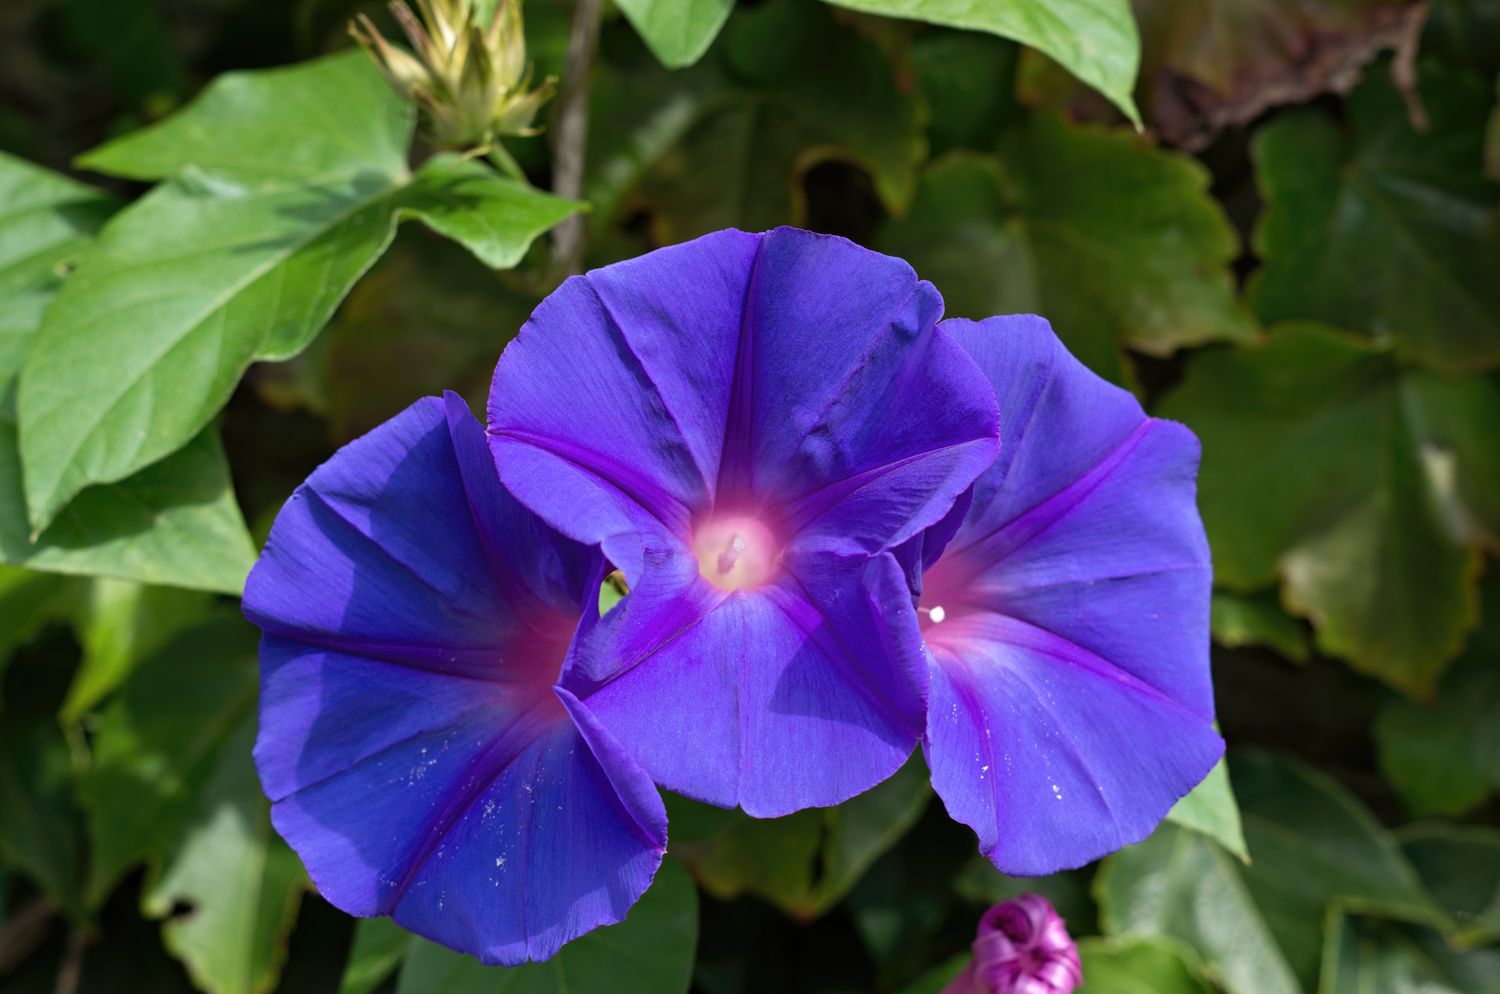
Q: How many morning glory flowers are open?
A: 3